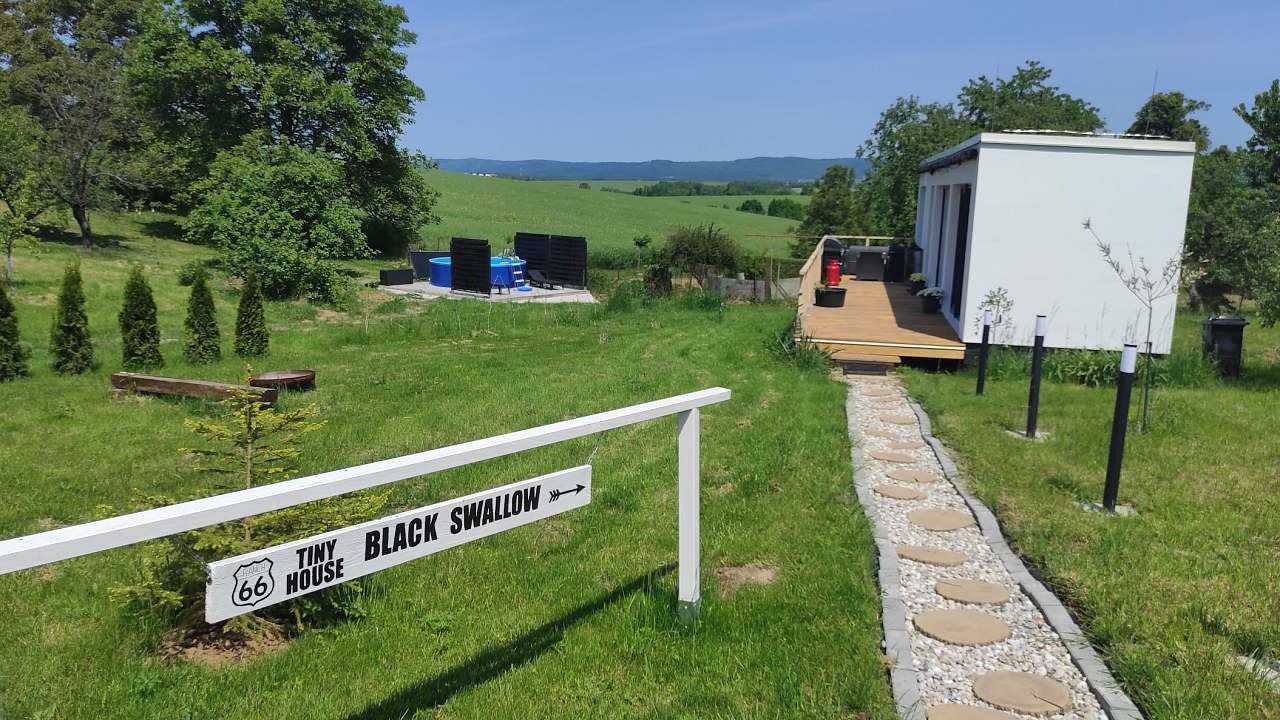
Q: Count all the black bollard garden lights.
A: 3